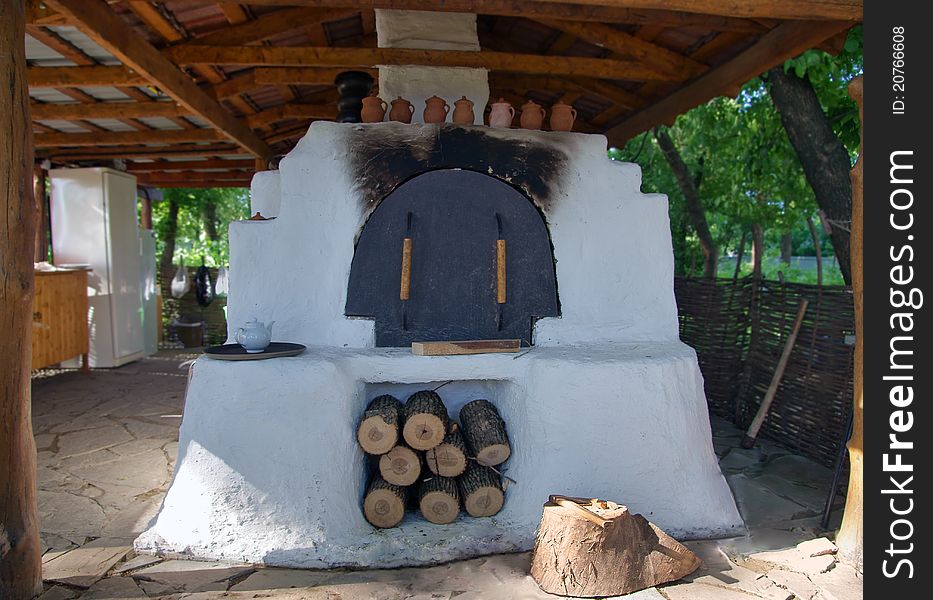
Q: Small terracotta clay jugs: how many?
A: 7